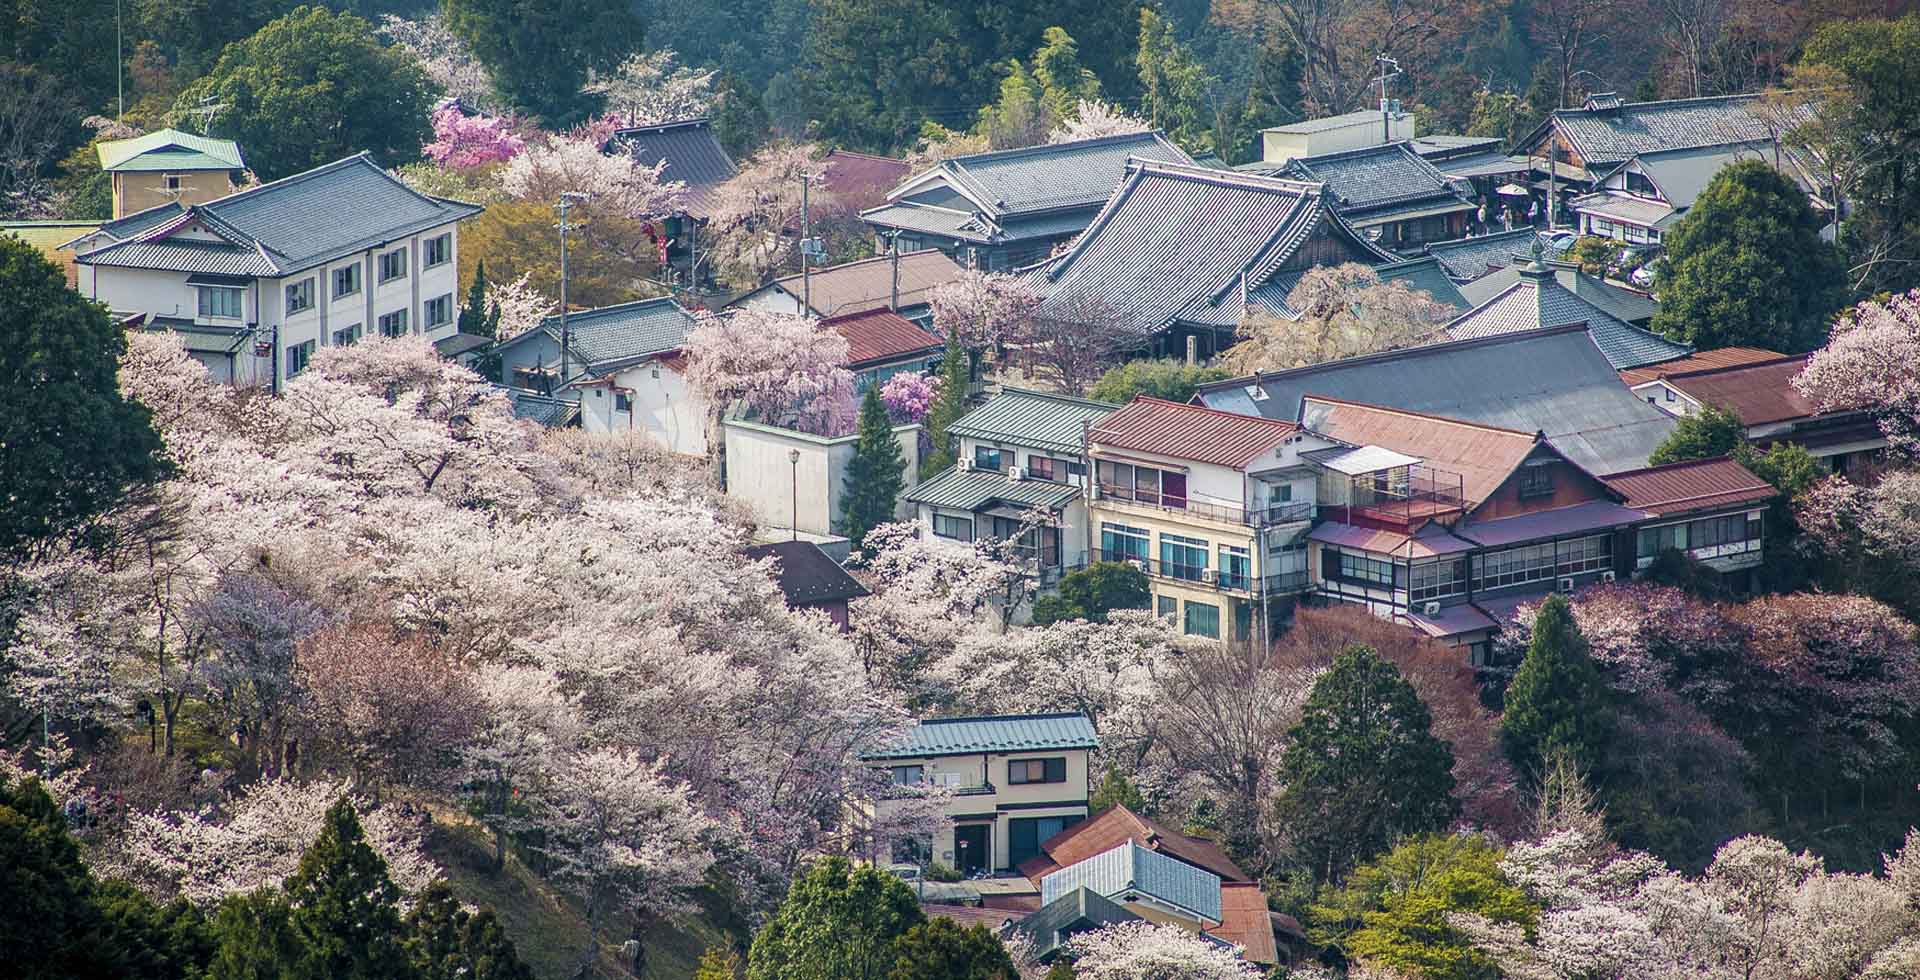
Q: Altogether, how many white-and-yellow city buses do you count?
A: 0